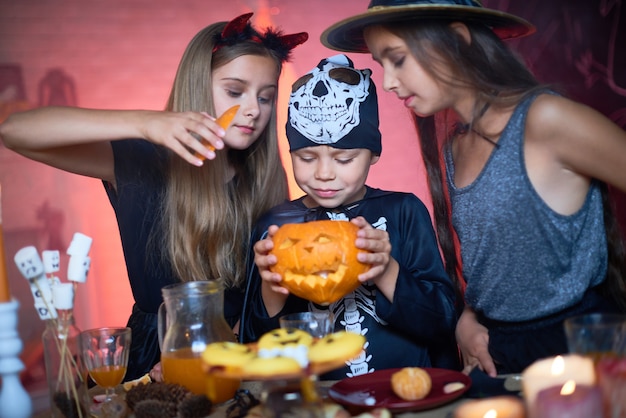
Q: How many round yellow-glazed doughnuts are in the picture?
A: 4